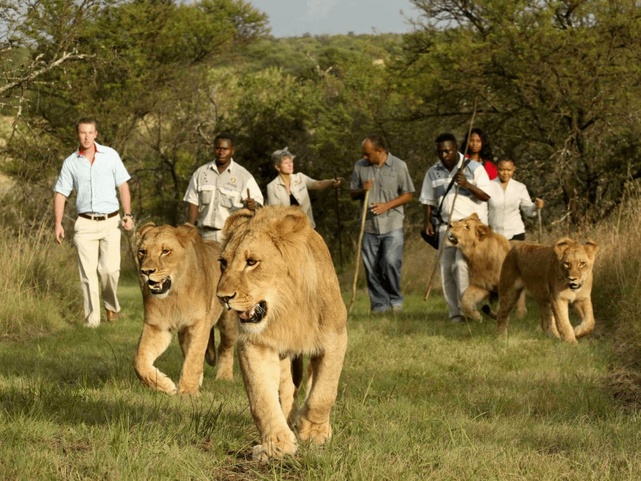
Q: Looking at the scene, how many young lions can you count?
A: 4